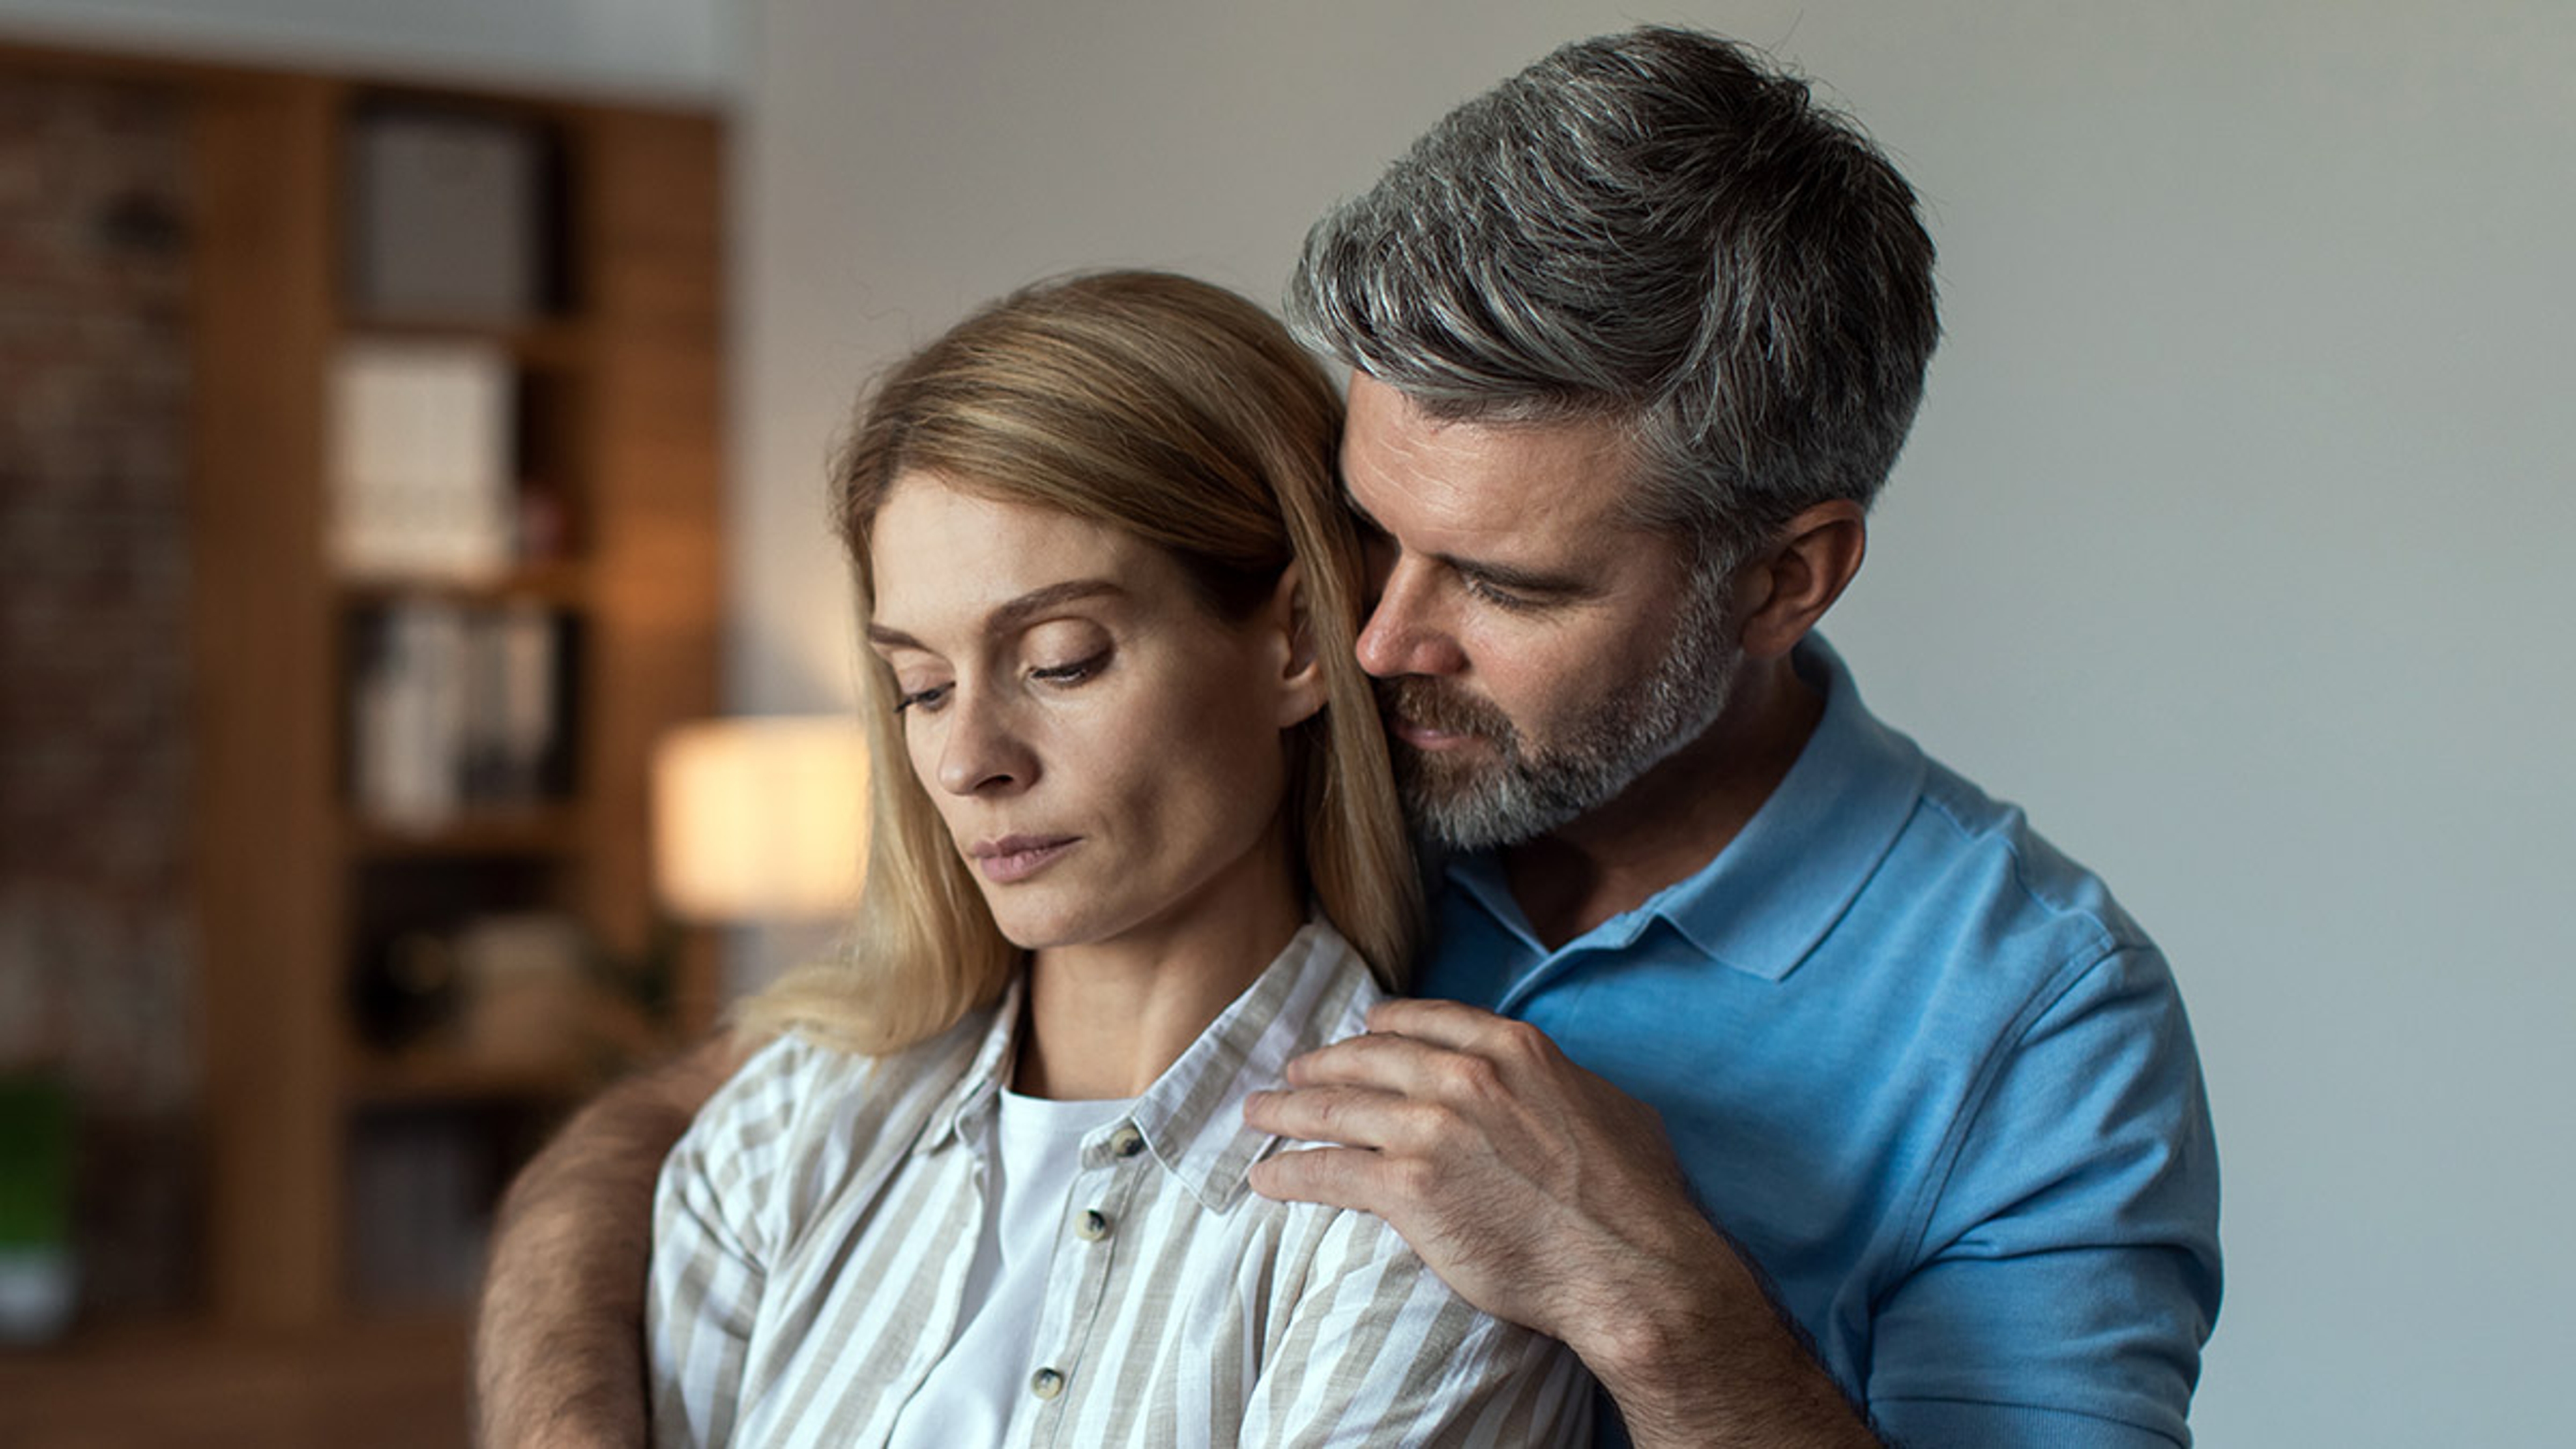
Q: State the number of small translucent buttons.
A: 3